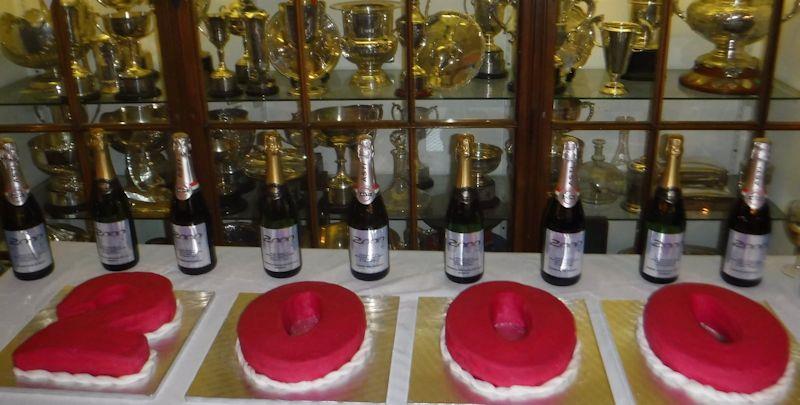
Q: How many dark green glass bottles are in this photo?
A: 9